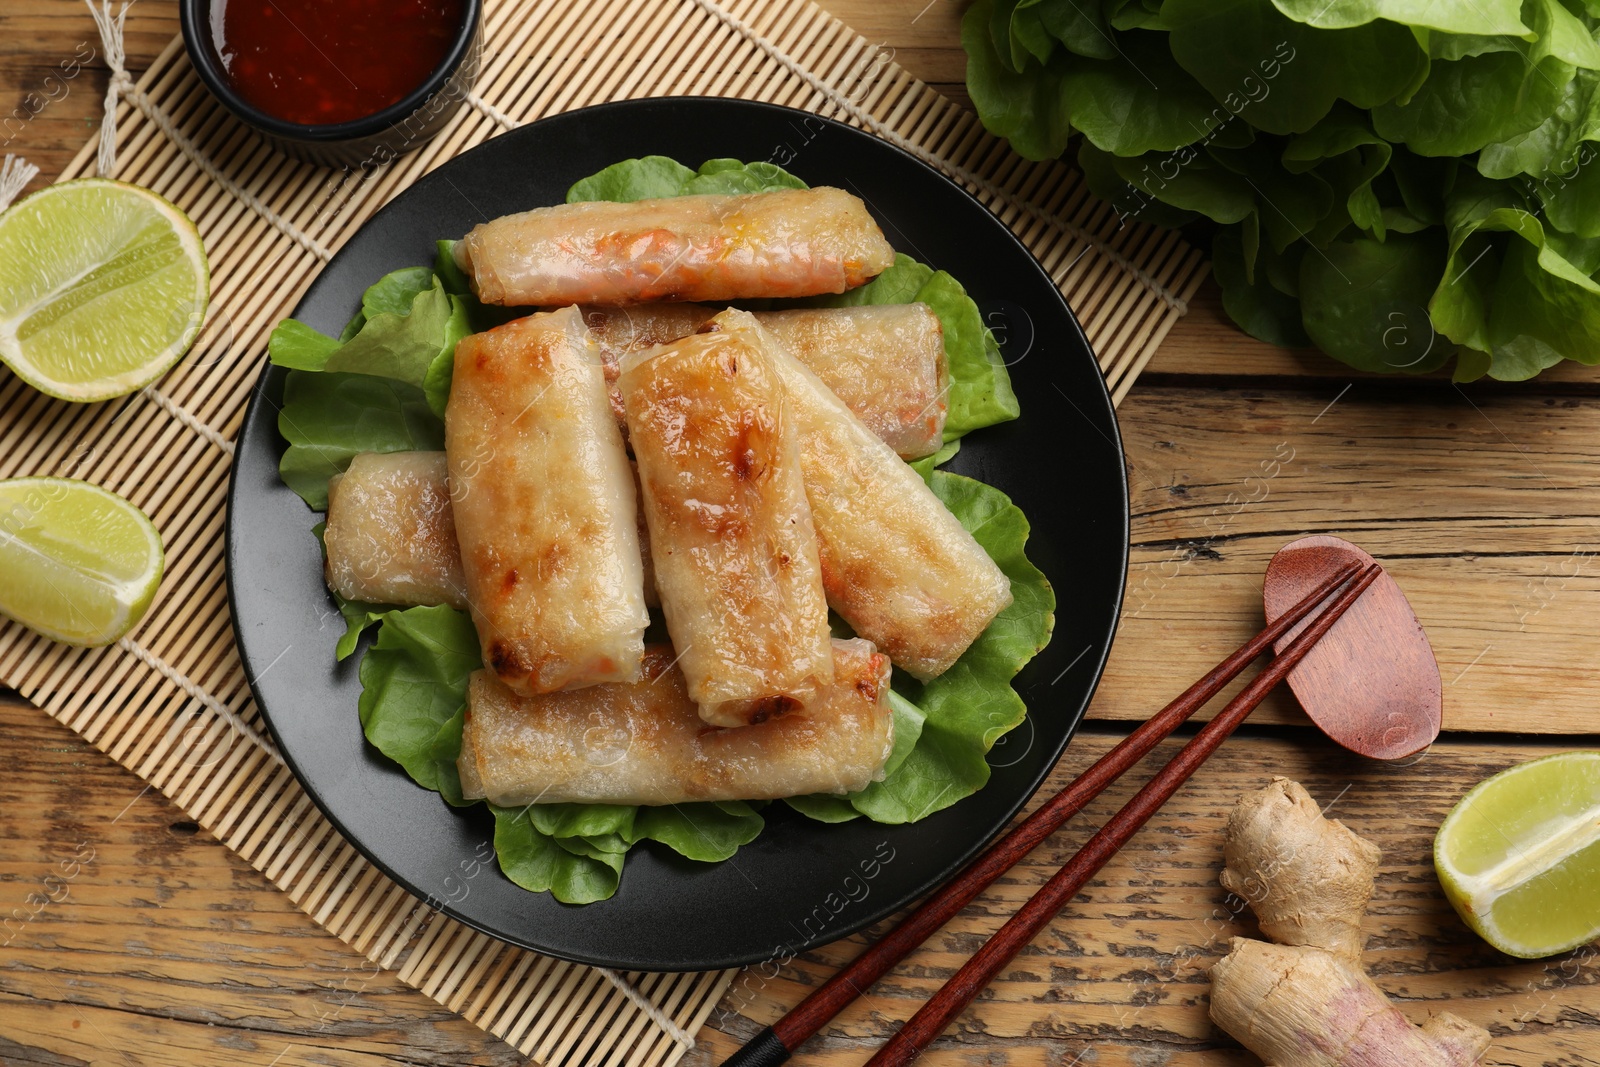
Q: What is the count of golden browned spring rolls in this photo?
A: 7